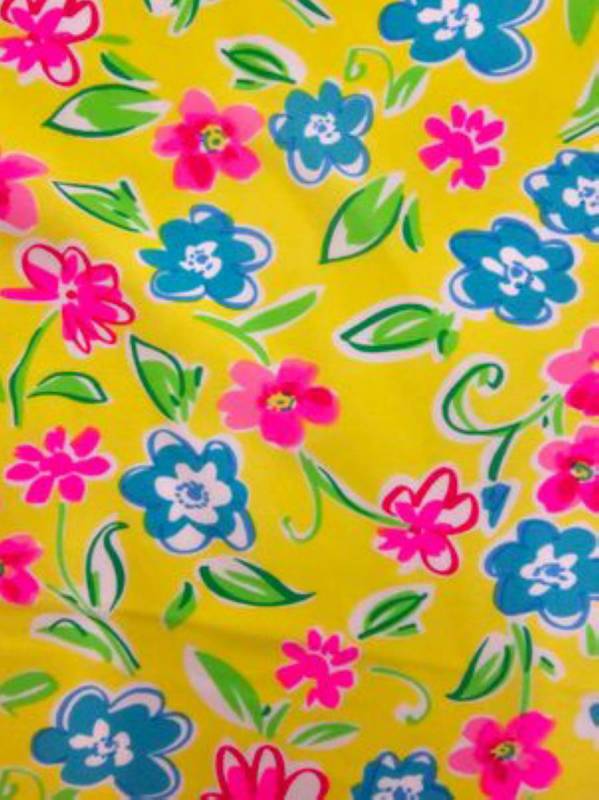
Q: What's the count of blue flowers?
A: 9